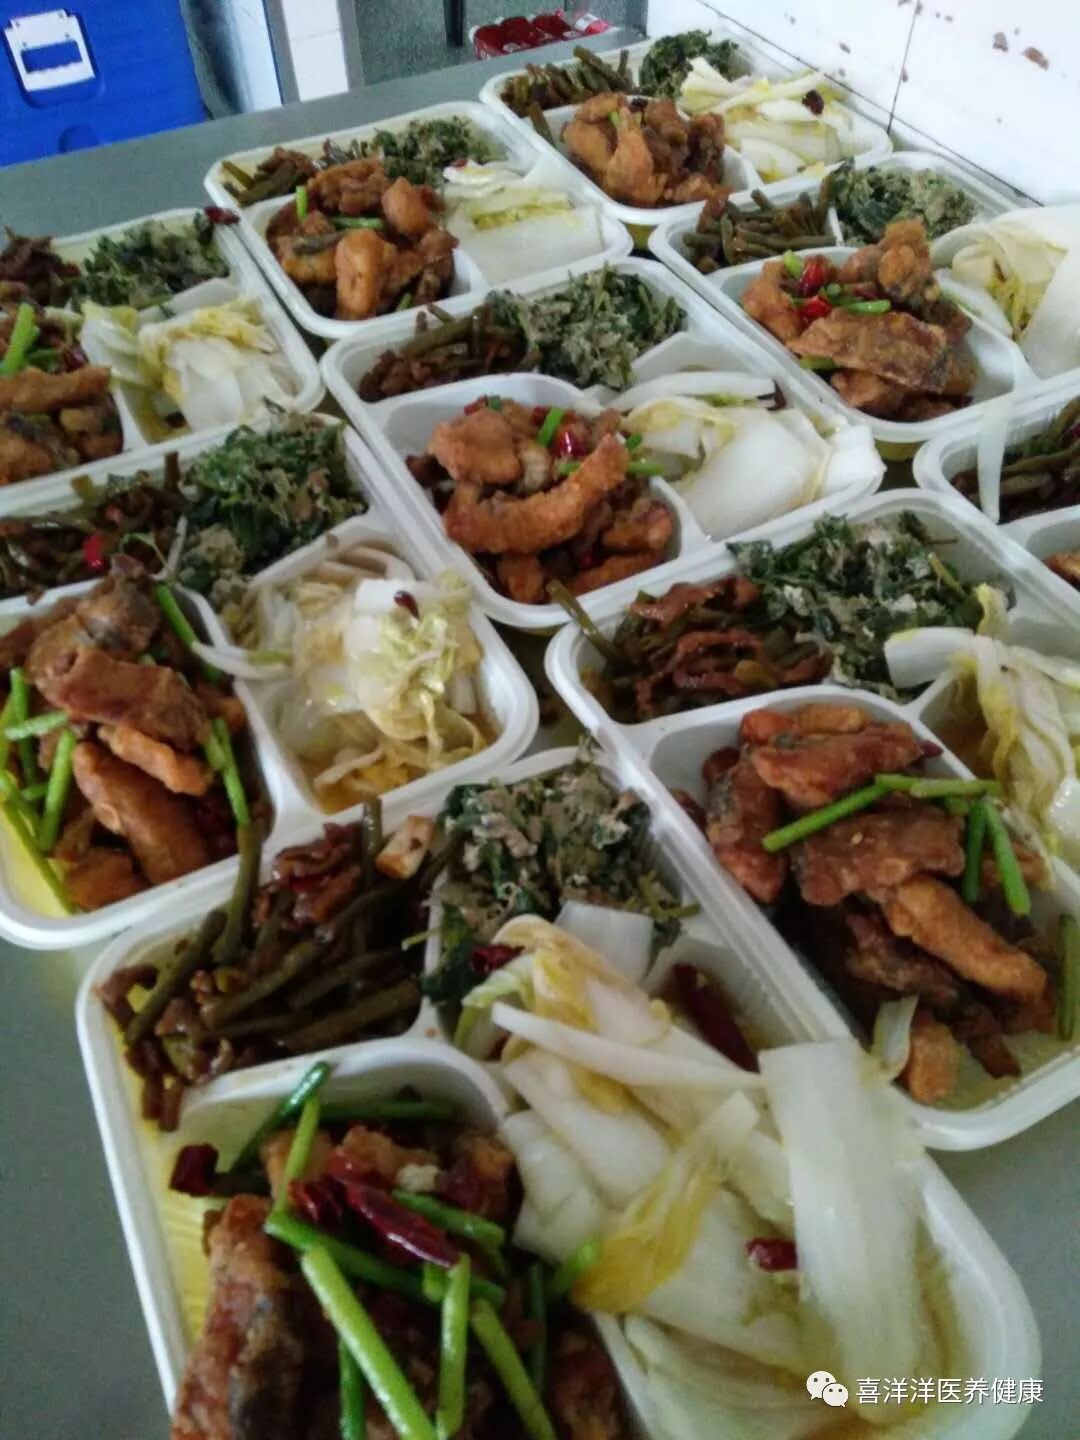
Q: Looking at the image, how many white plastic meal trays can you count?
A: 9